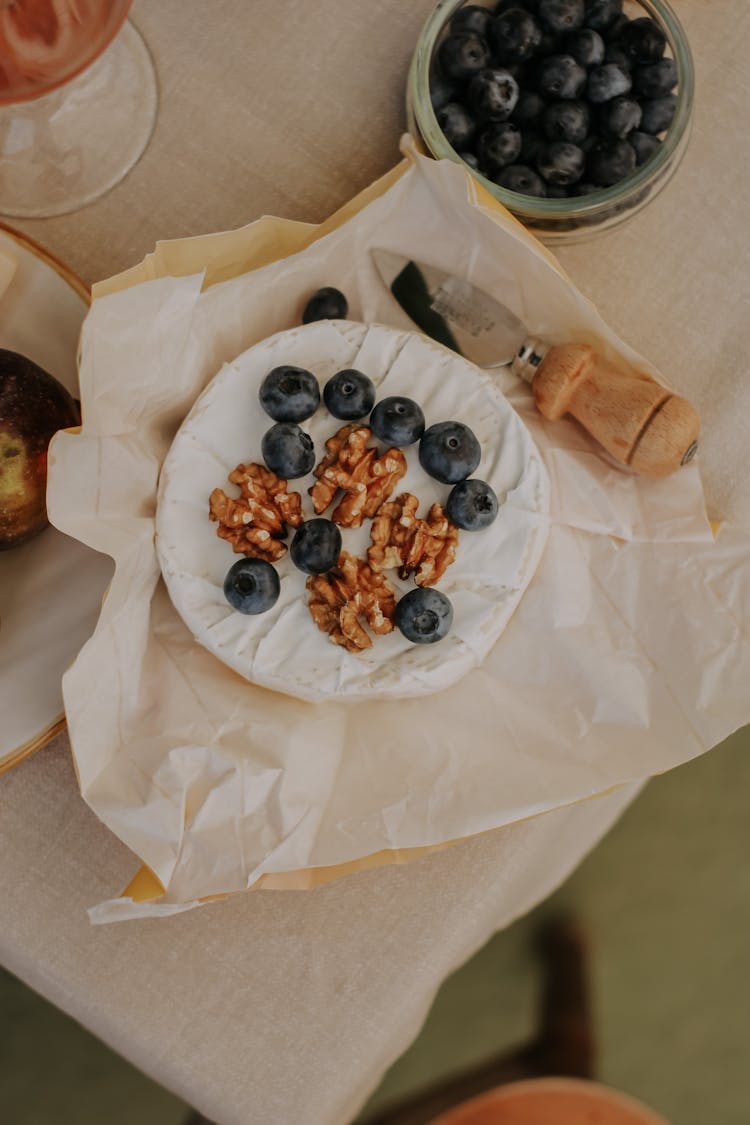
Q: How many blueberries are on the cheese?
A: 9